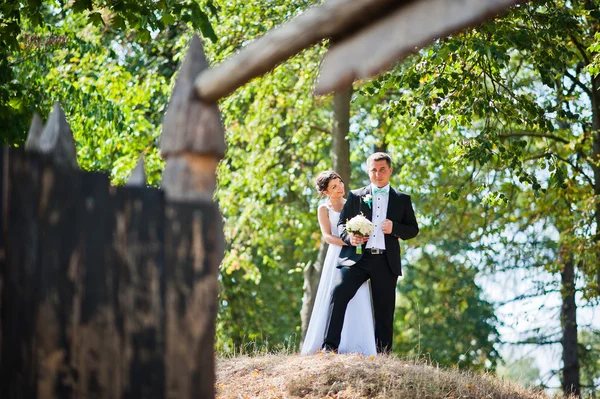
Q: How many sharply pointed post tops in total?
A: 4